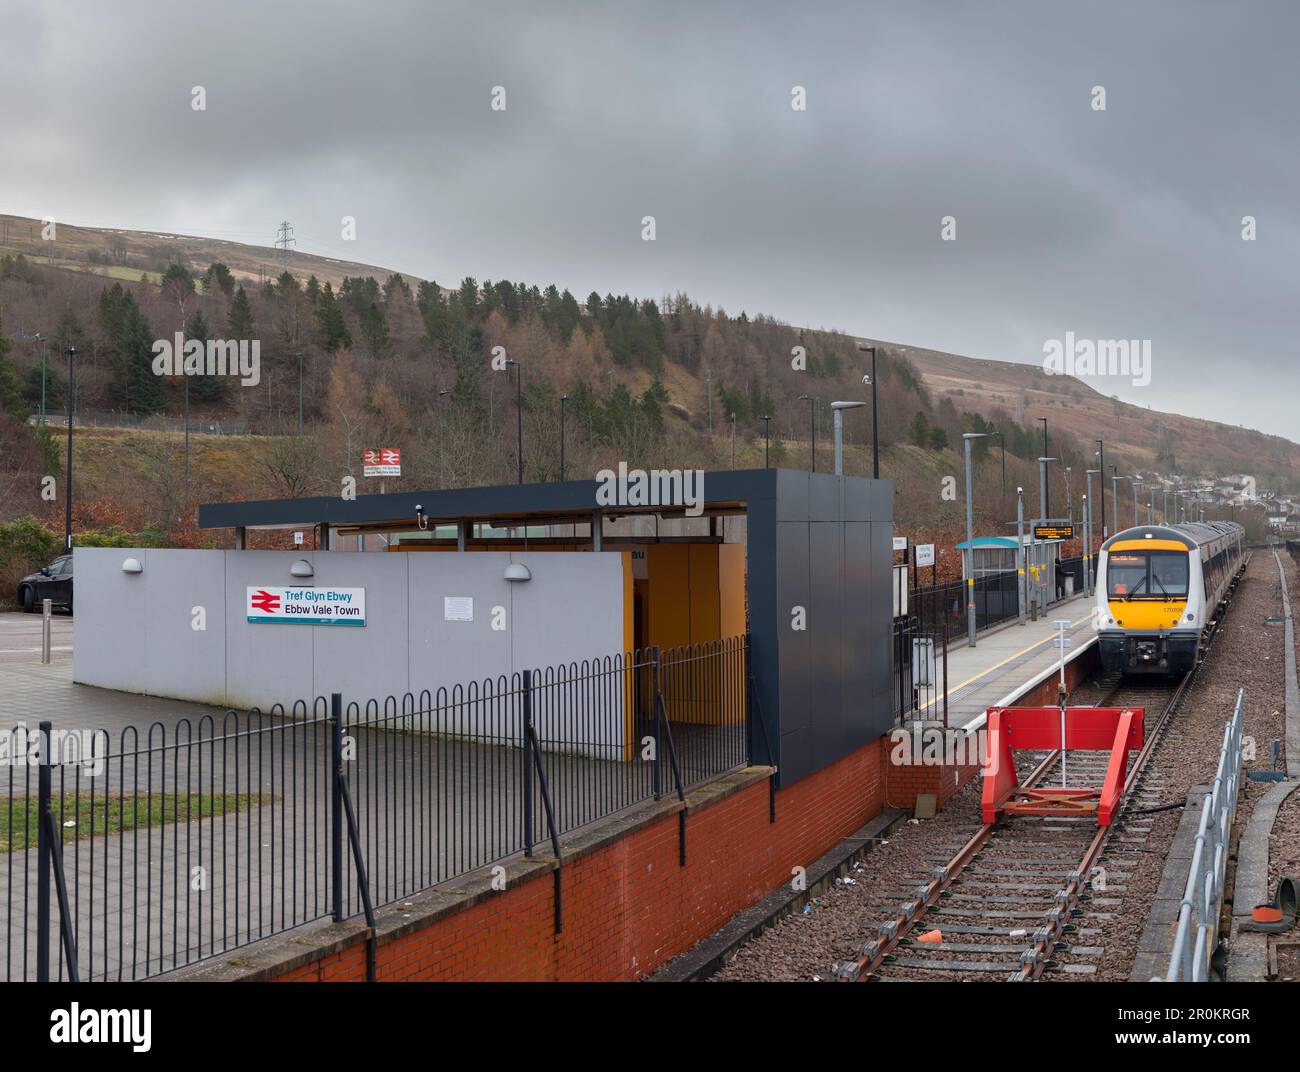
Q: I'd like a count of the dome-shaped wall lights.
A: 3